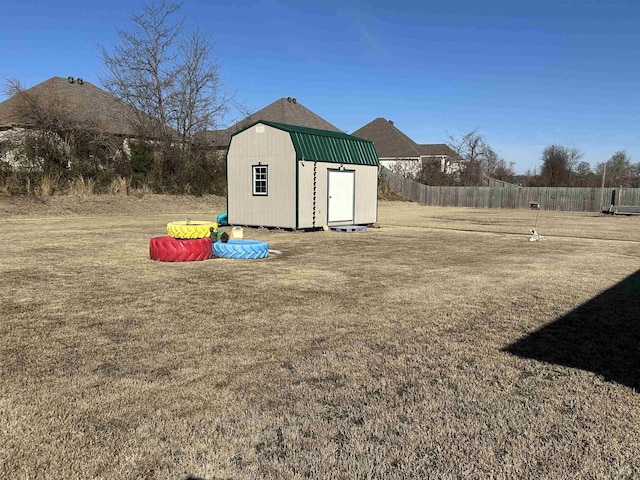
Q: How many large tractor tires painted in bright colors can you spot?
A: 3